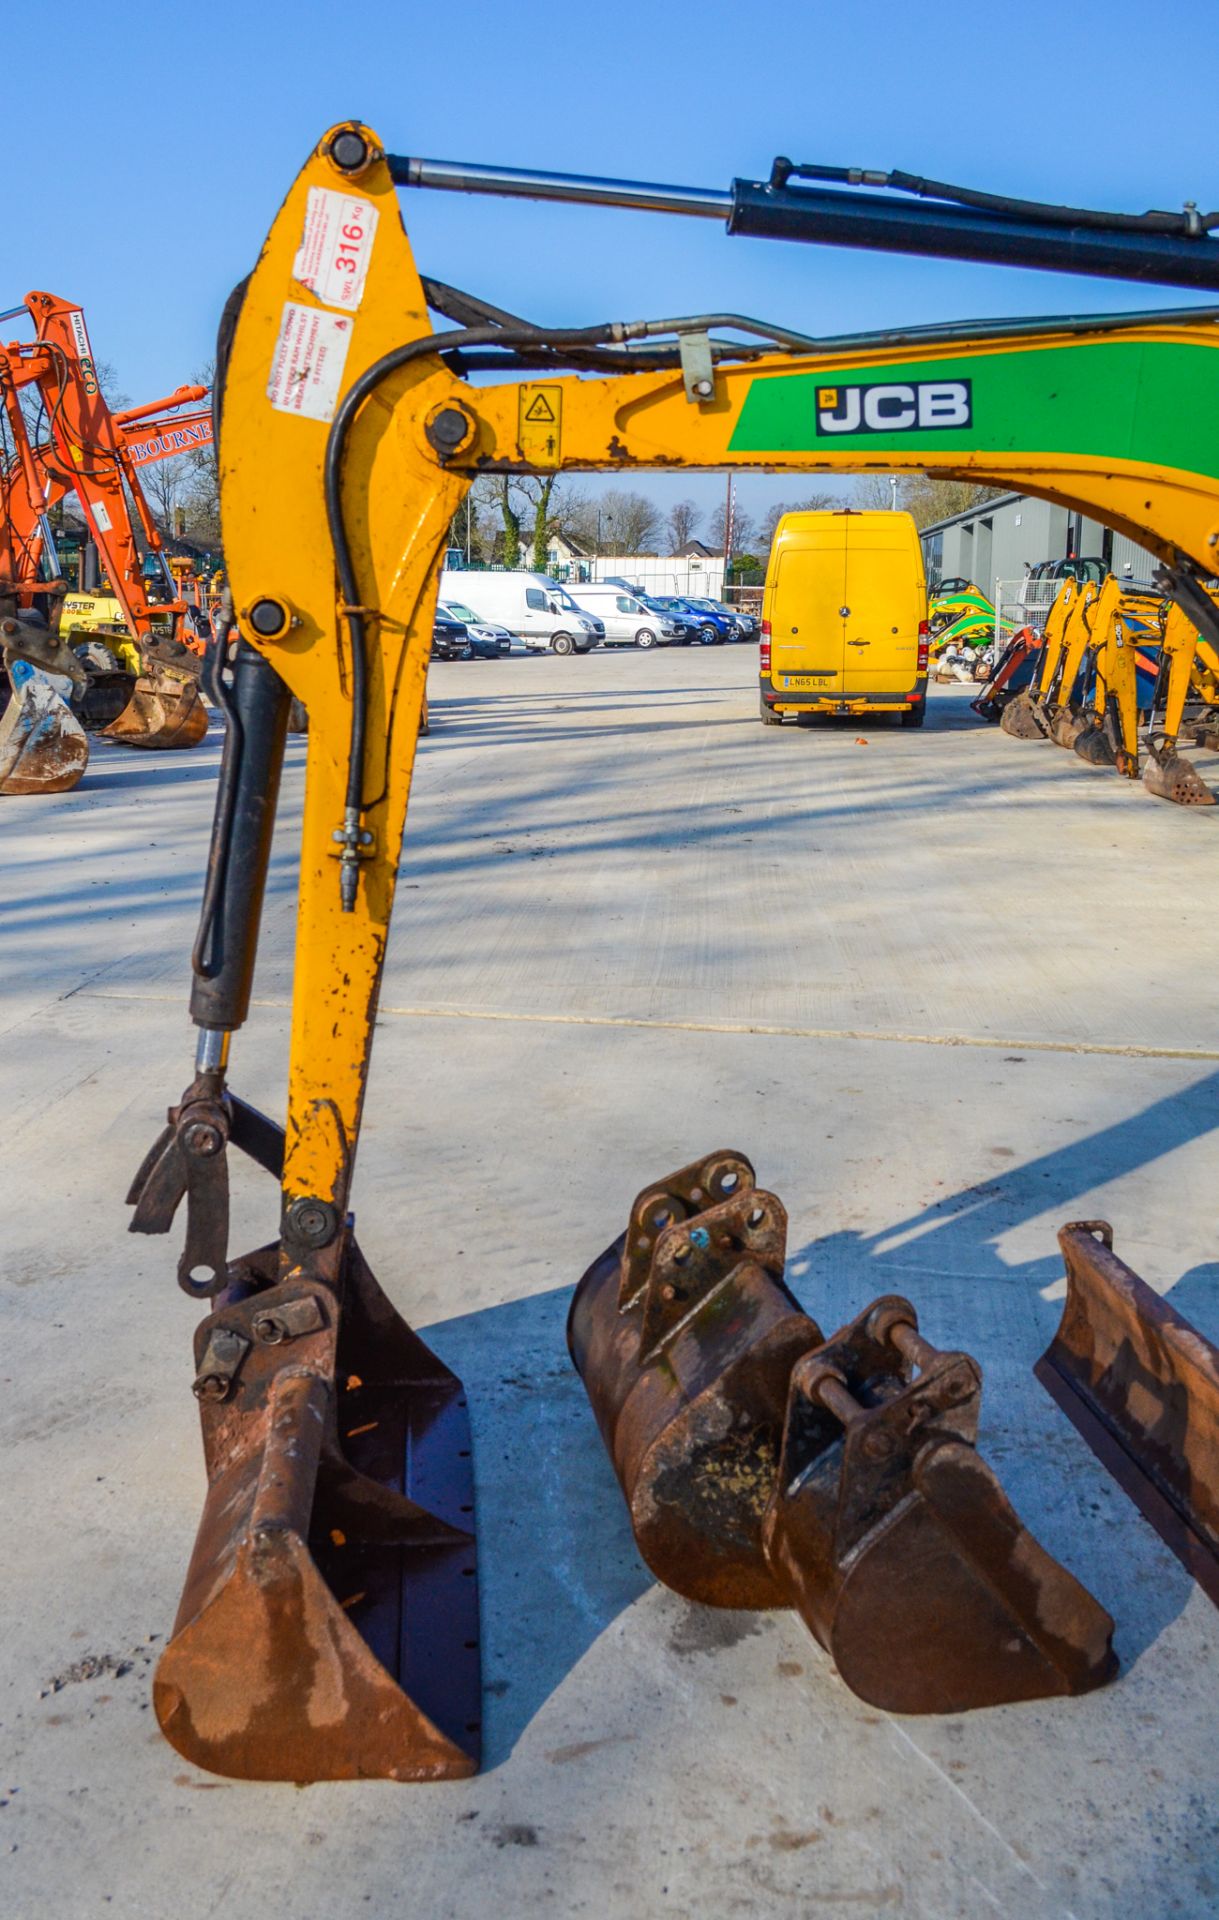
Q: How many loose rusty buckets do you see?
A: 2